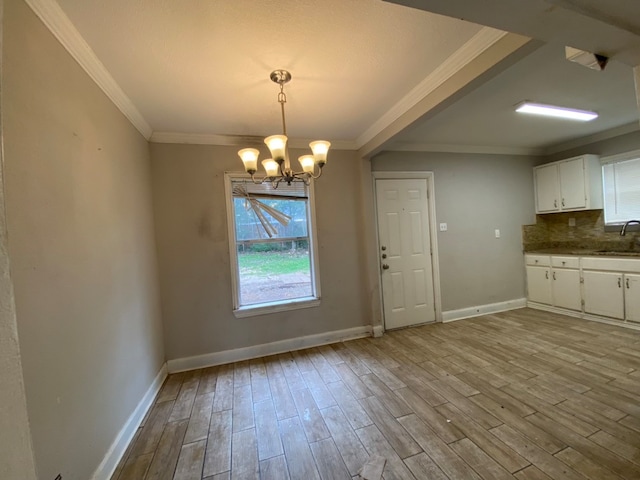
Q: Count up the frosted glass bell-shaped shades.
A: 5